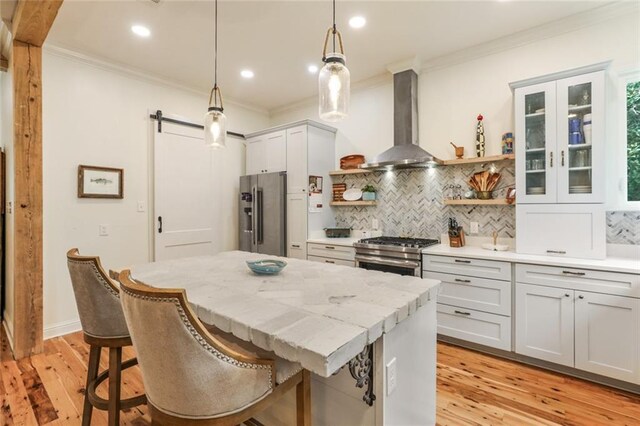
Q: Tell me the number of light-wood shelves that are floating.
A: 4